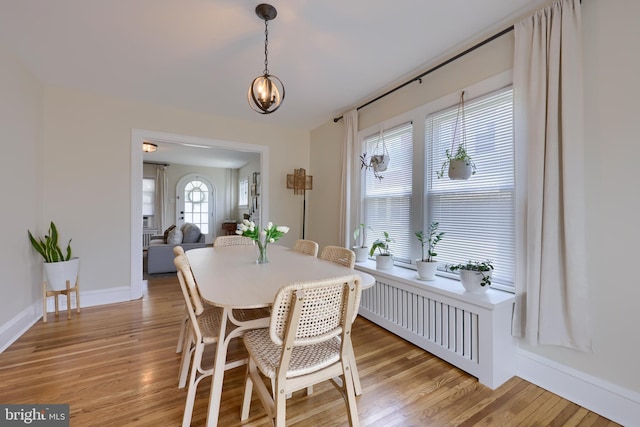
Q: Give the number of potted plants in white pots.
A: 7